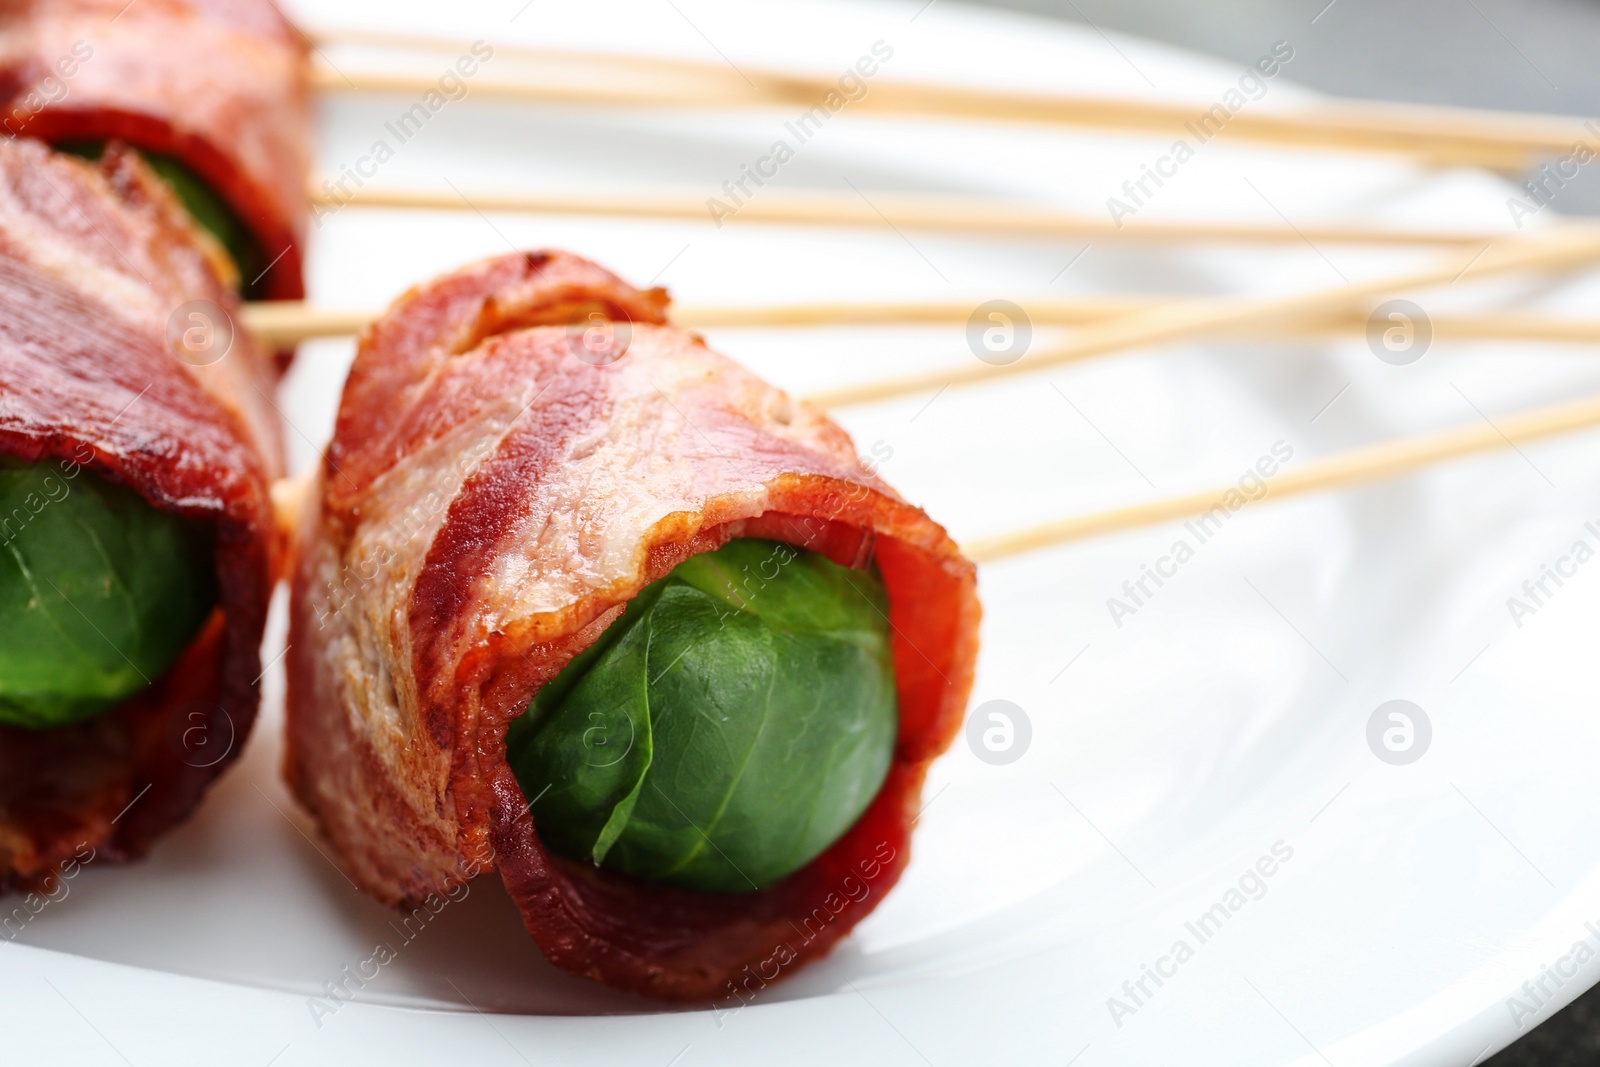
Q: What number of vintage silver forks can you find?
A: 0